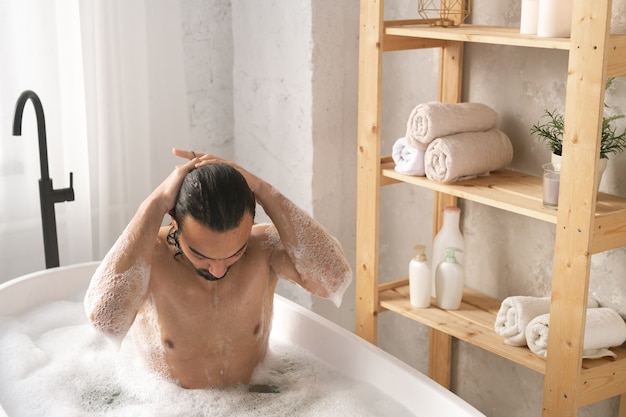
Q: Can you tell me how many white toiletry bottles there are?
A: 3